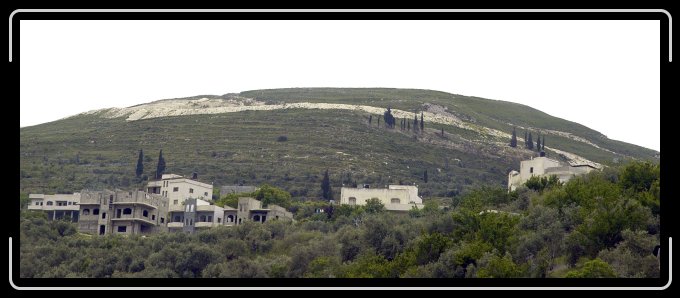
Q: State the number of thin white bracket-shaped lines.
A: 2